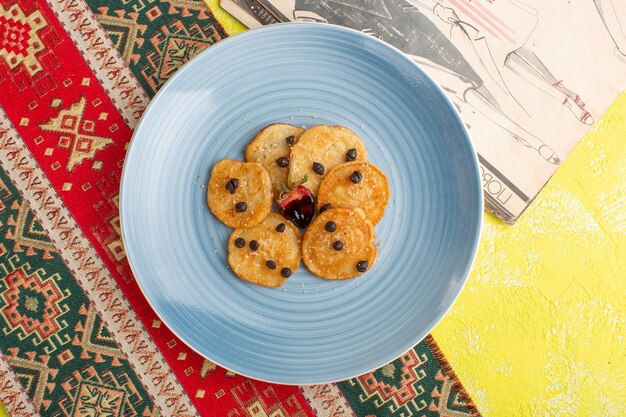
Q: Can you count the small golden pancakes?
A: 6